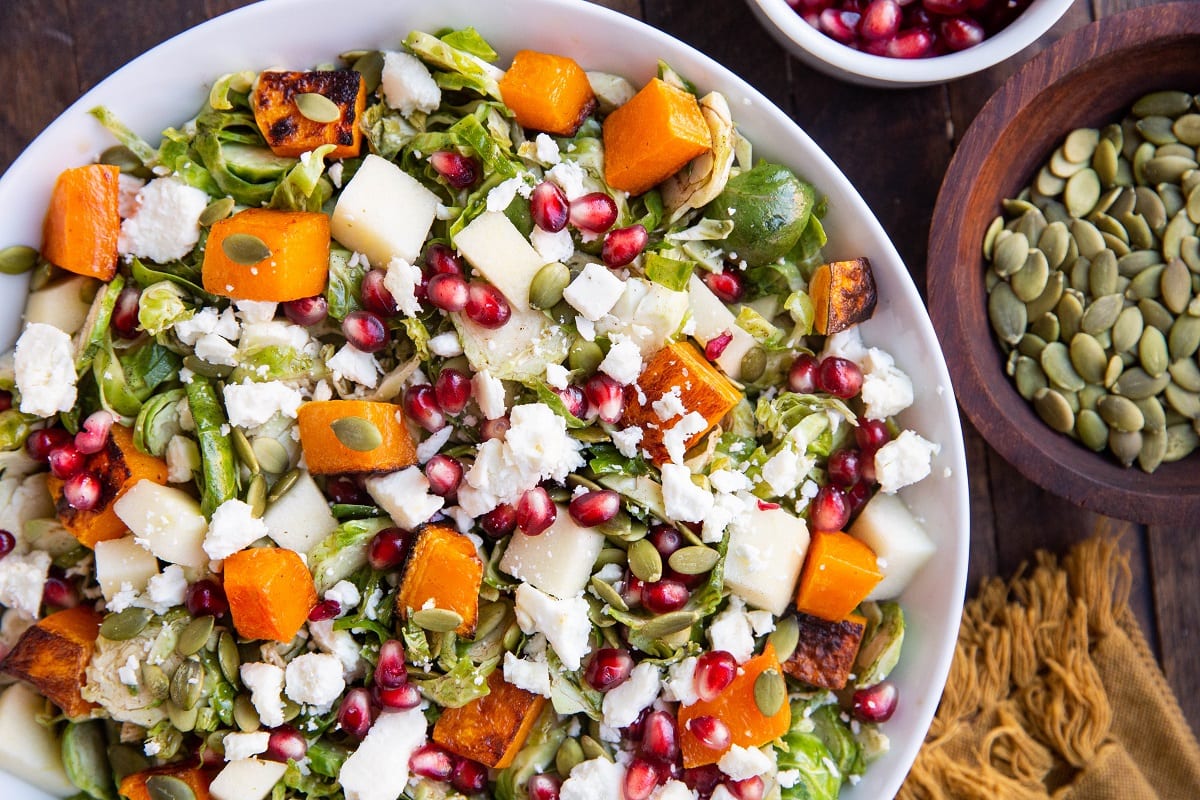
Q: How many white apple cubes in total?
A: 12